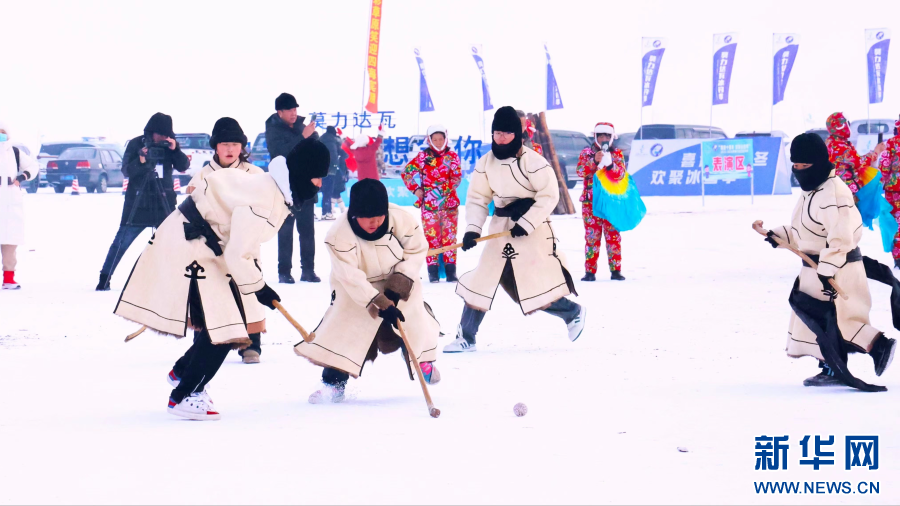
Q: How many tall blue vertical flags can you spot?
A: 7